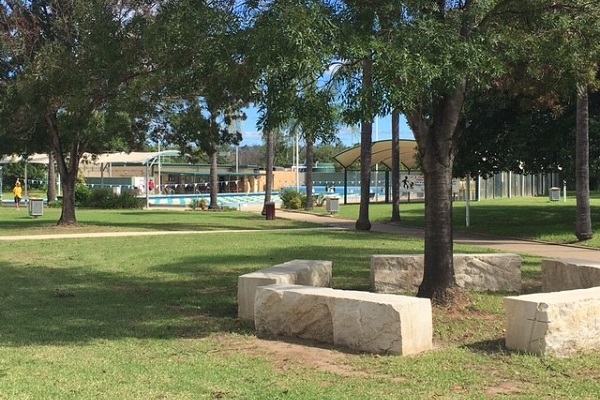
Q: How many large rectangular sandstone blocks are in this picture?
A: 5